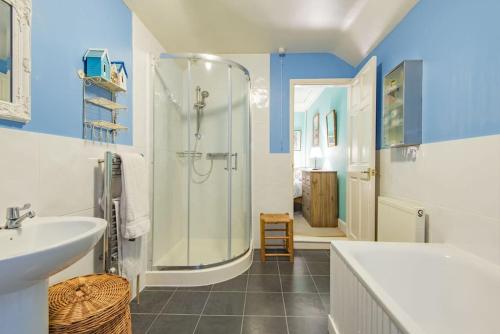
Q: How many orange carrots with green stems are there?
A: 0